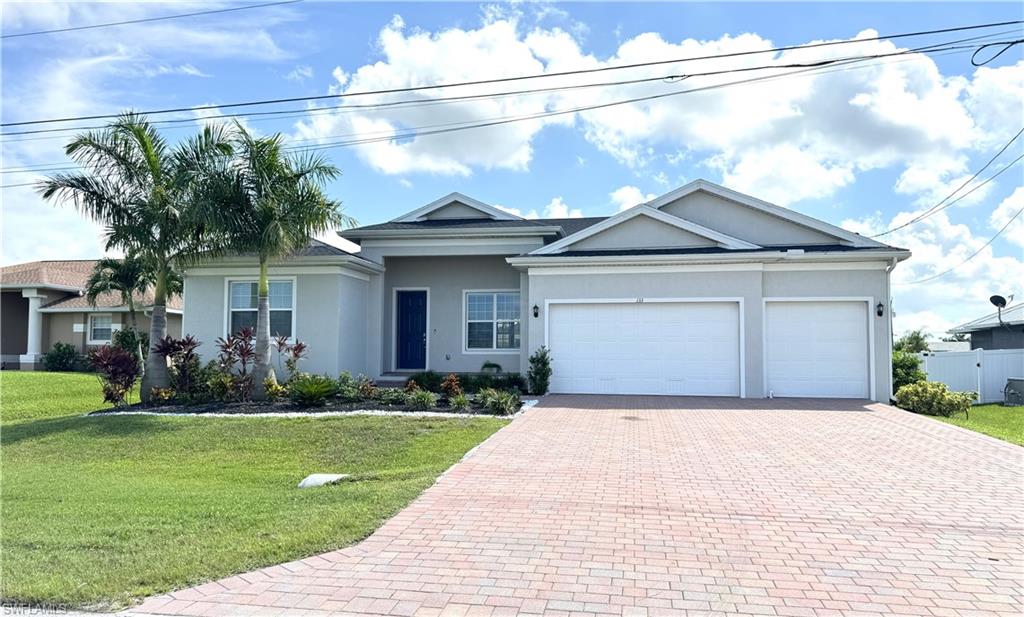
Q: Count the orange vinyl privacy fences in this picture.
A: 0